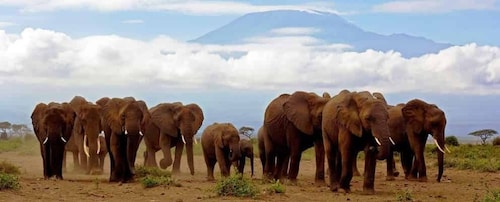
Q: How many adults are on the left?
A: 4